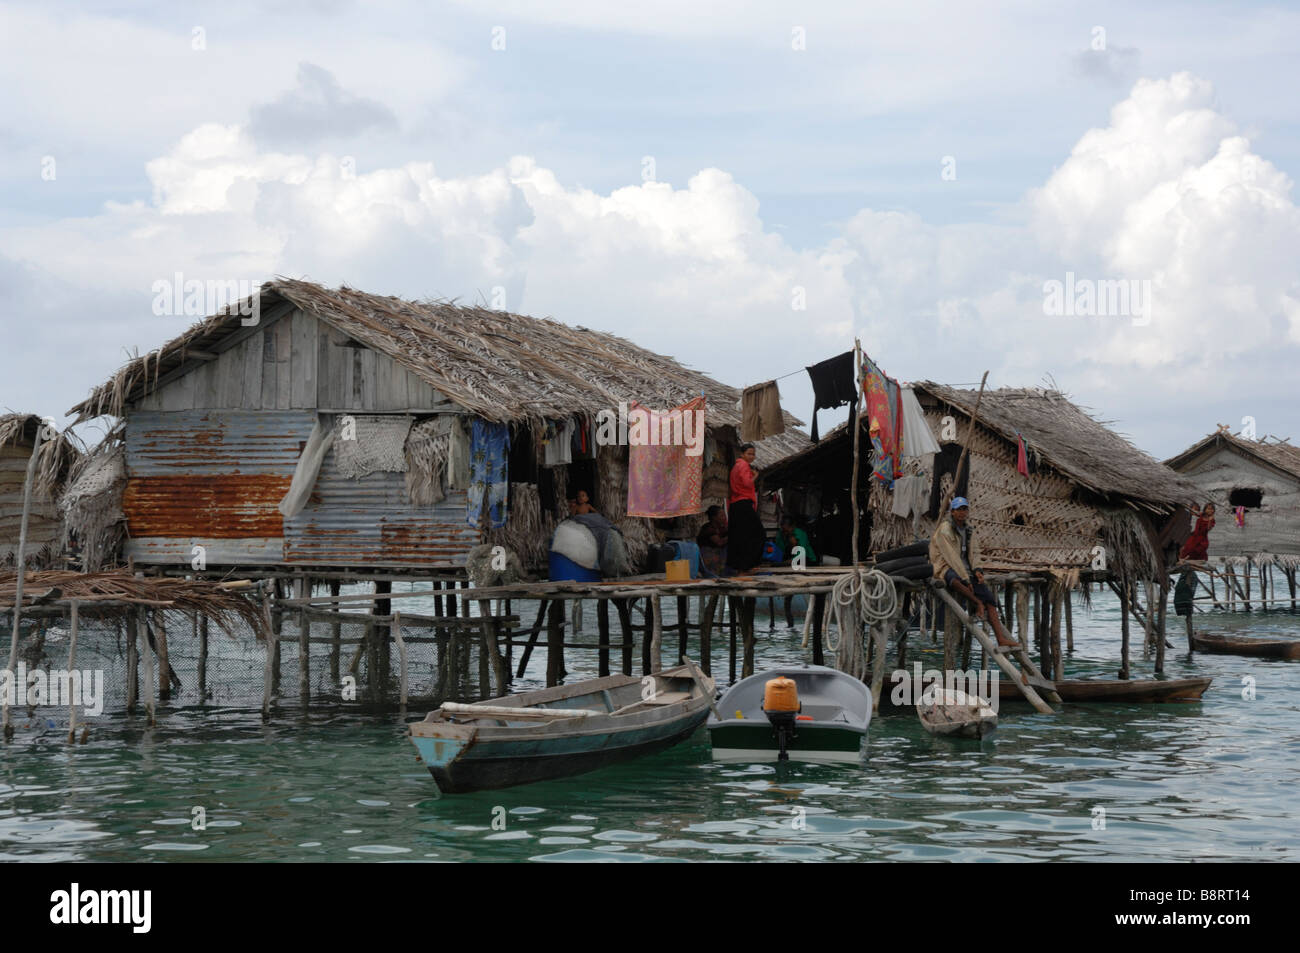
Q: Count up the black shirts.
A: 1